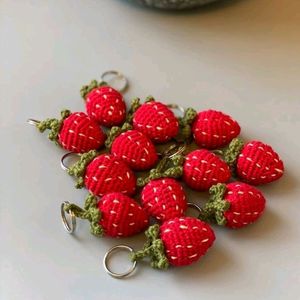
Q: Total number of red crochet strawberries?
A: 12